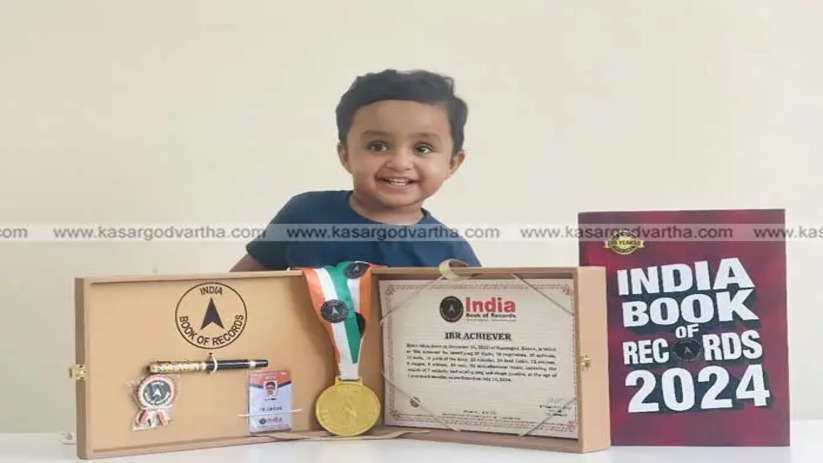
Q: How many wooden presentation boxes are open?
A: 1